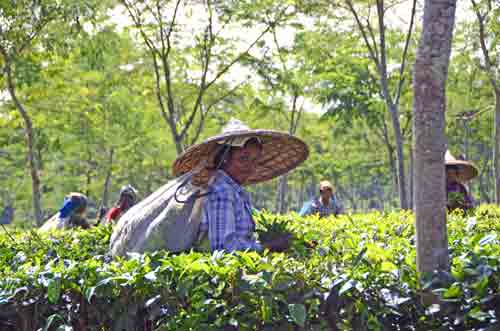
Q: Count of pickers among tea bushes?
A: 5